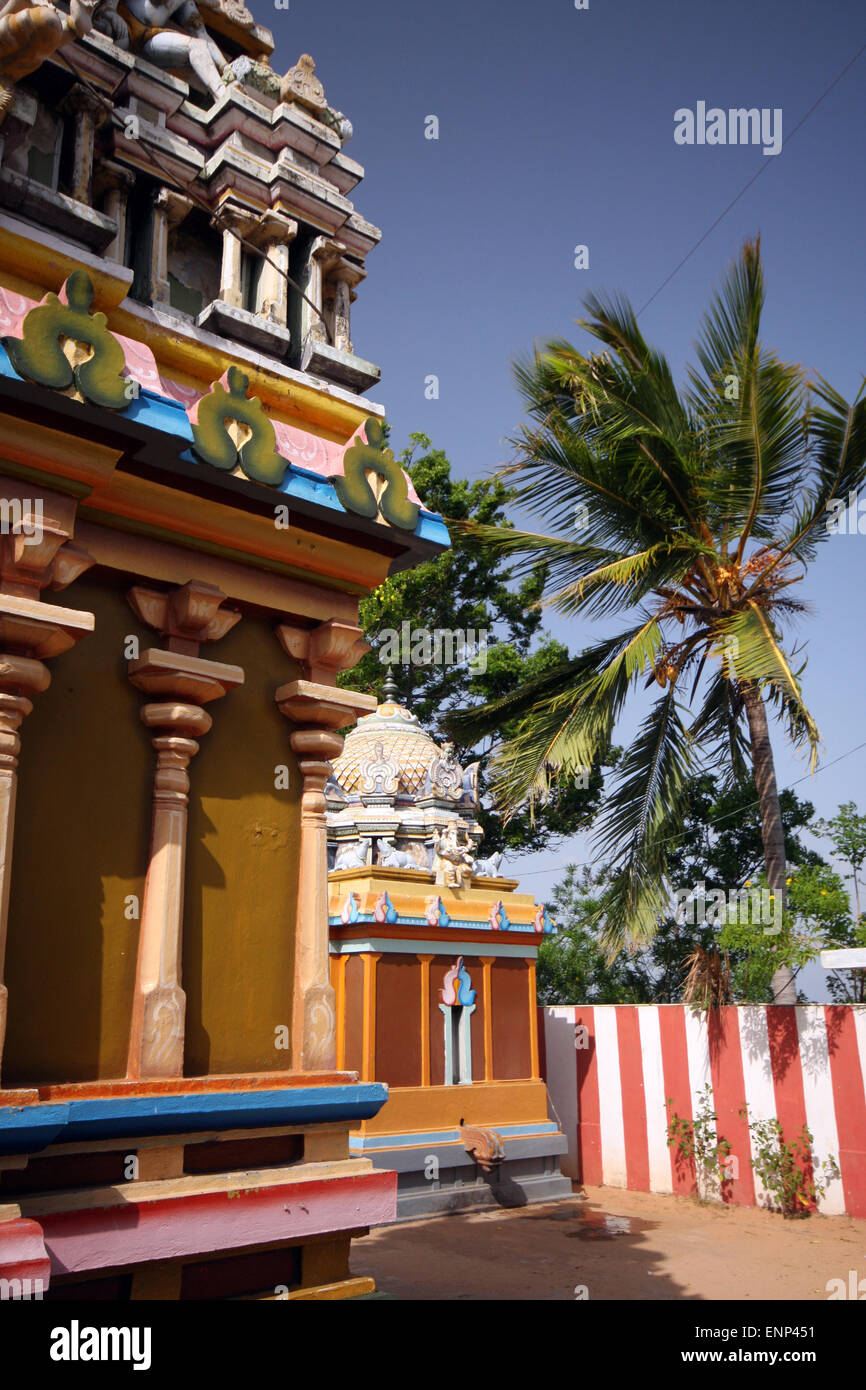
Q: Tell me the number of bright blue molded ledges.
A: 2